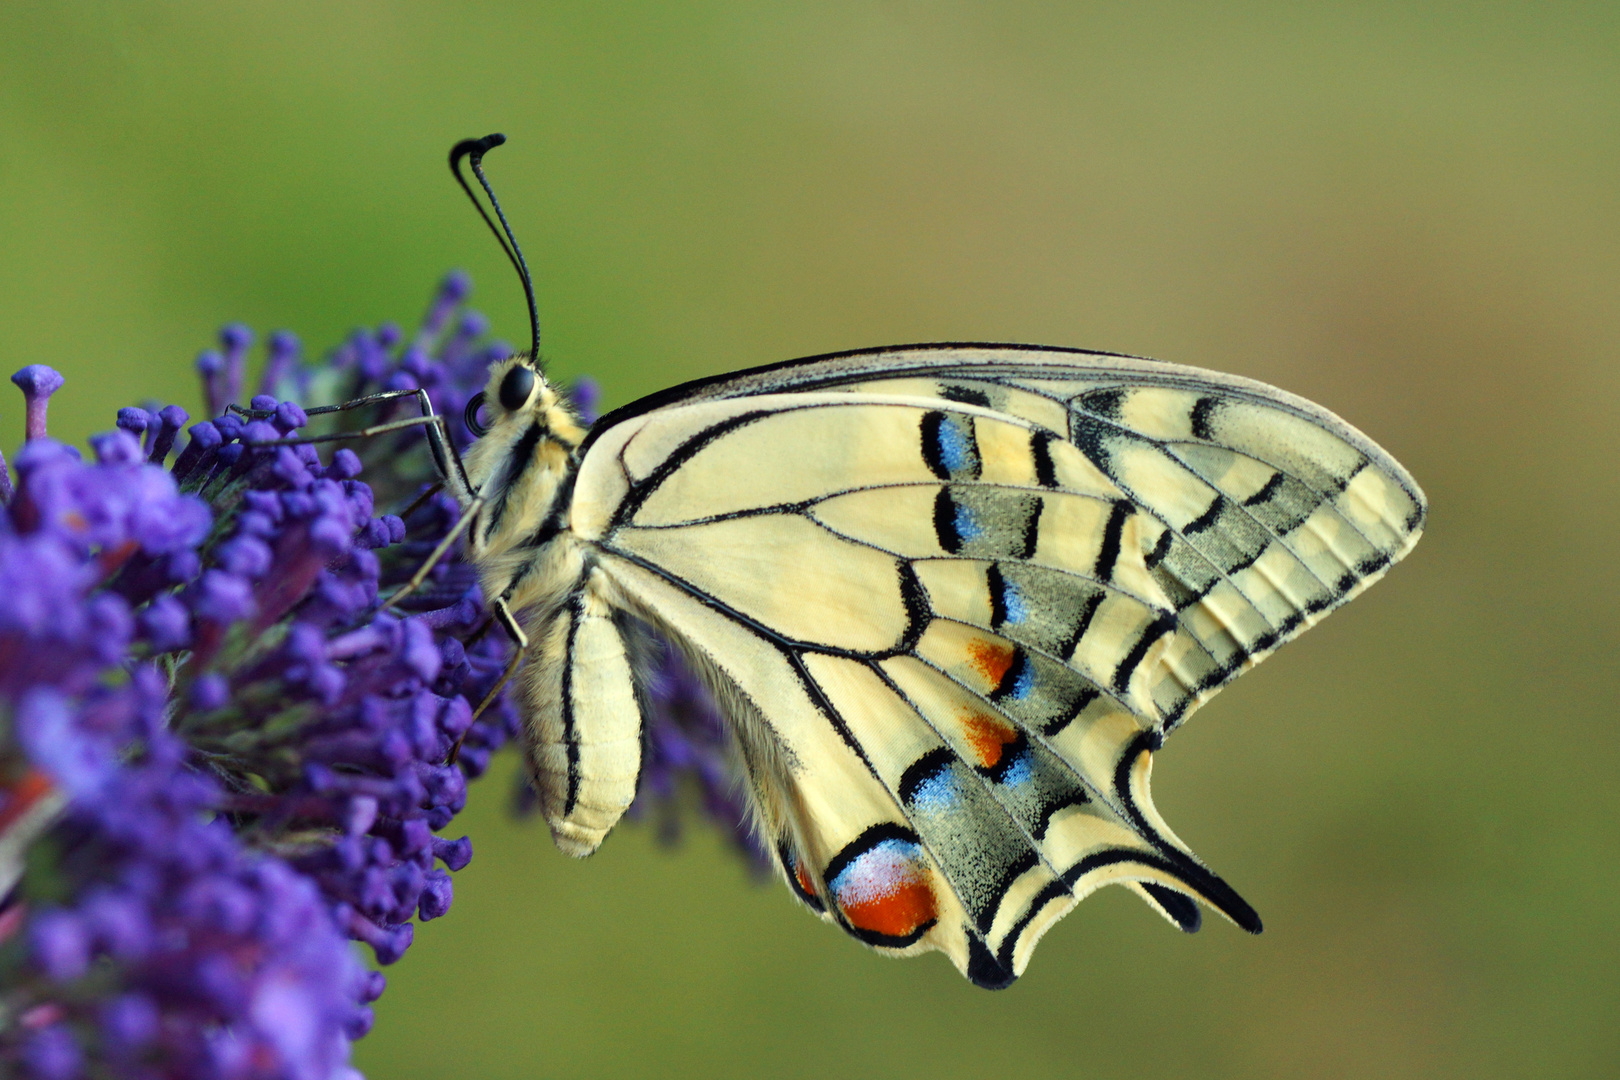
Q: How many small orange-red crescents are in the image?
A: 2